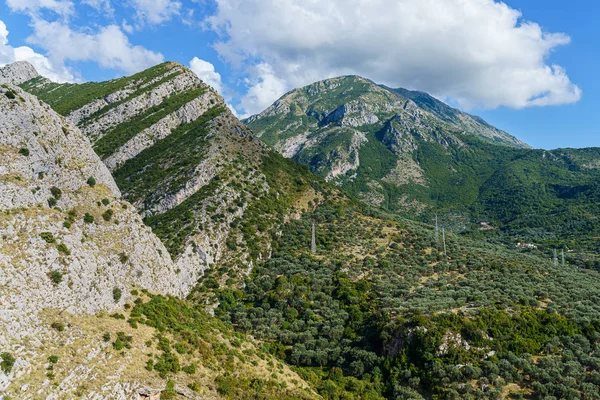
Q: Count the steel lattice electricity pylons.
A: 5